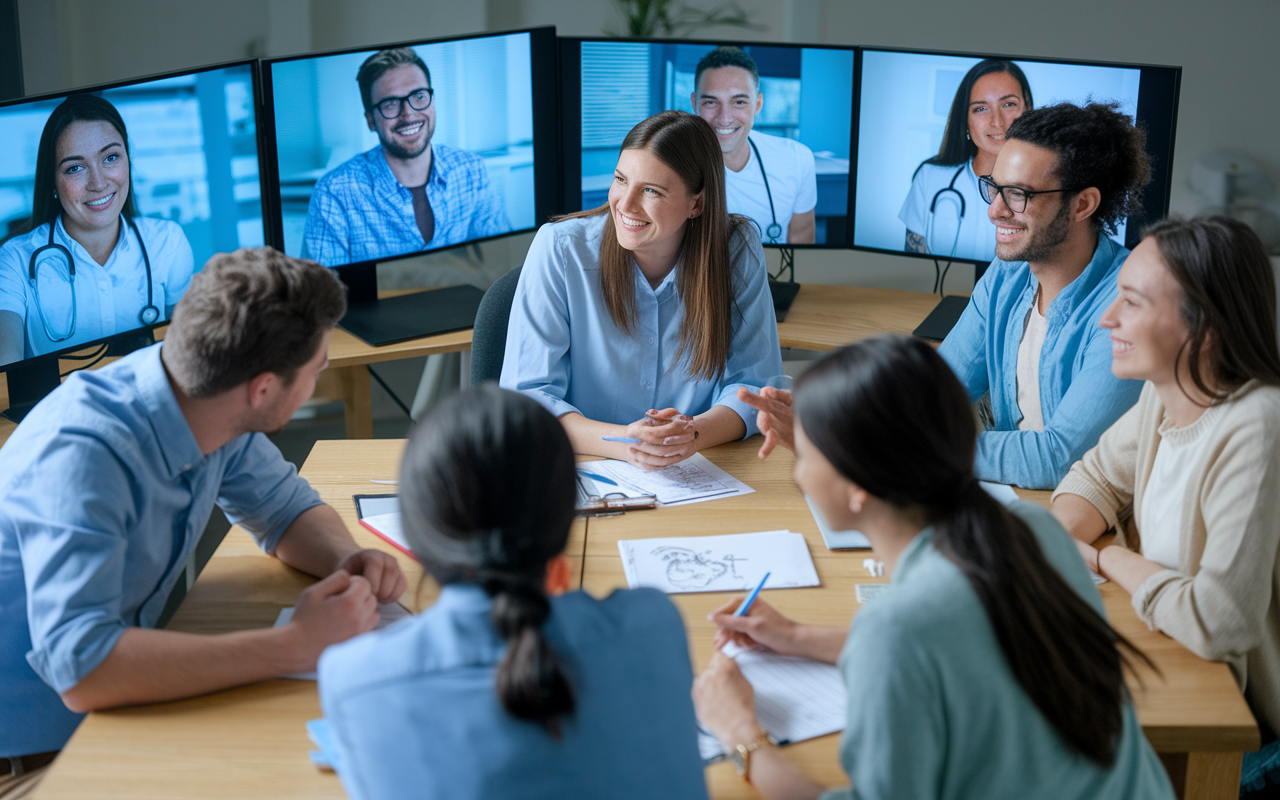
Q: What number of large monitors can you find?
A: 4